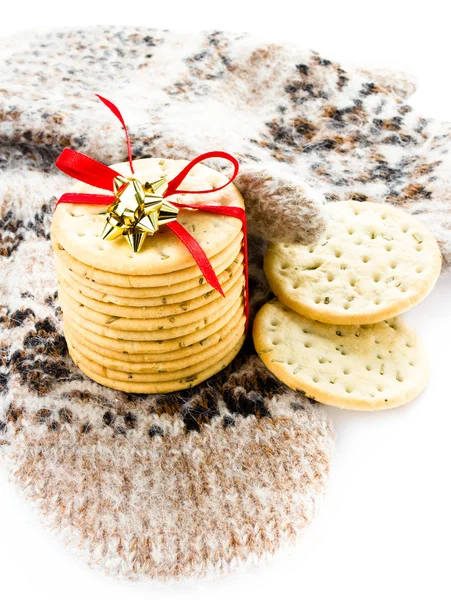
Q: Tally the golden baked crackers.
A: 14